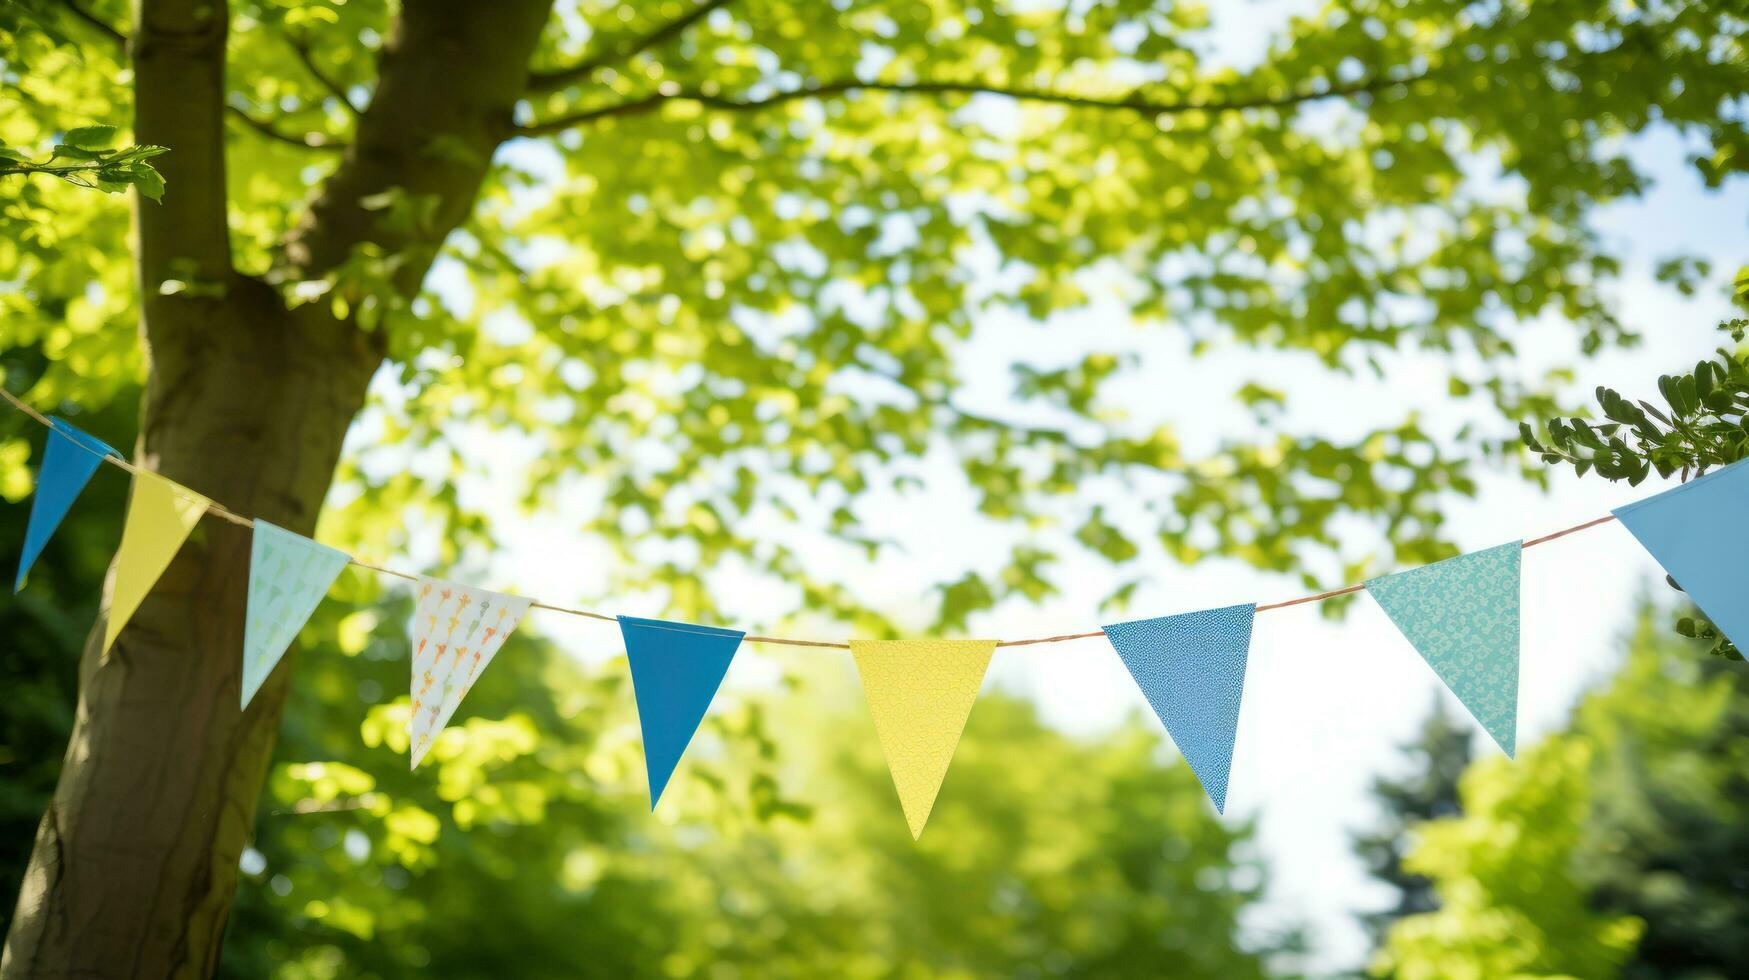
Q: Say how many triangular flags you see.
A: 9